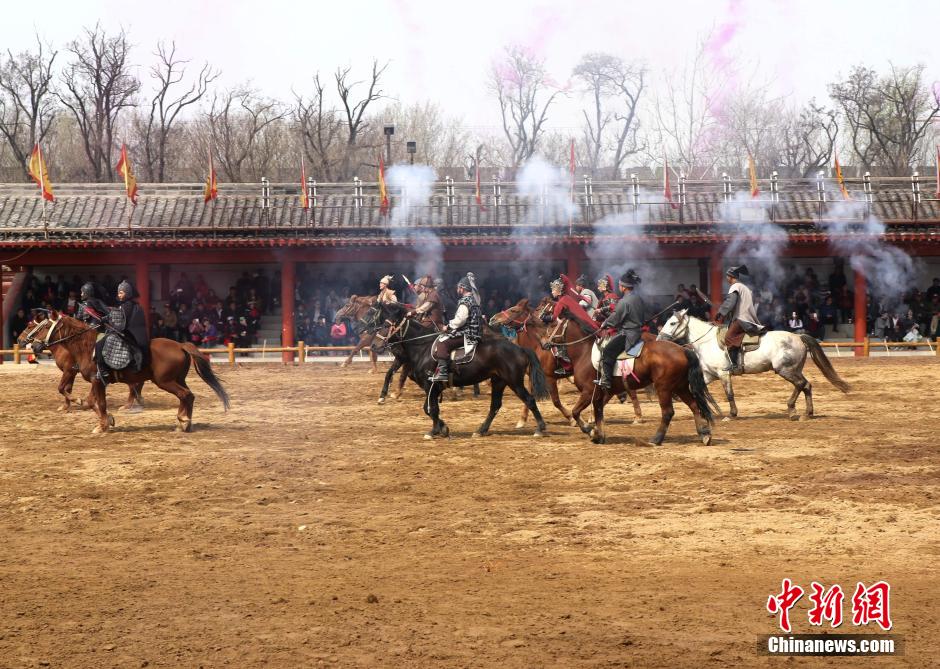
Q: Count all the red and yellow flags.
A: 11